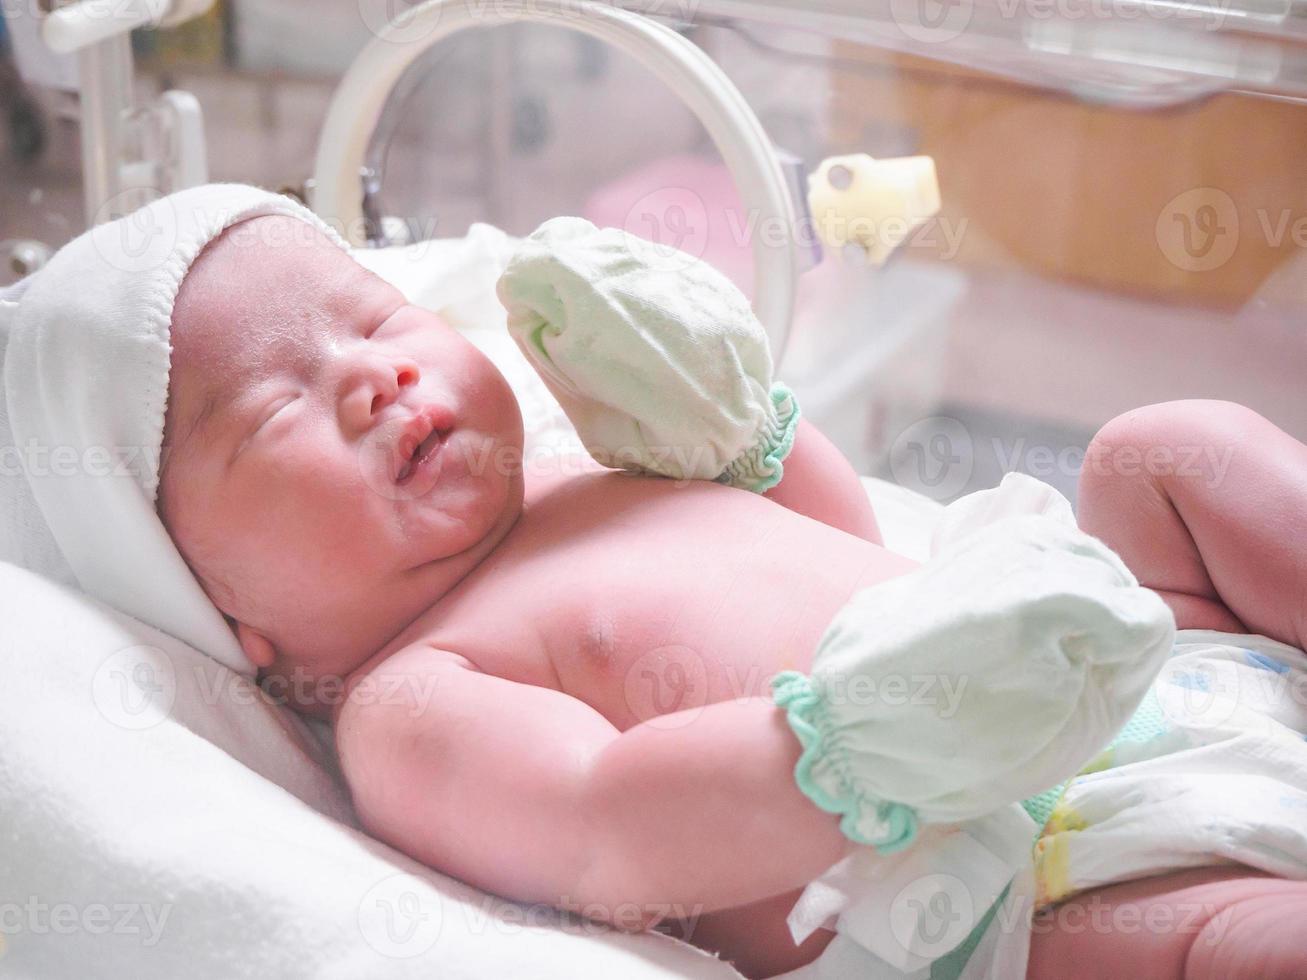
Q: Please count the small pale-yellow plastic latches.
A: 1